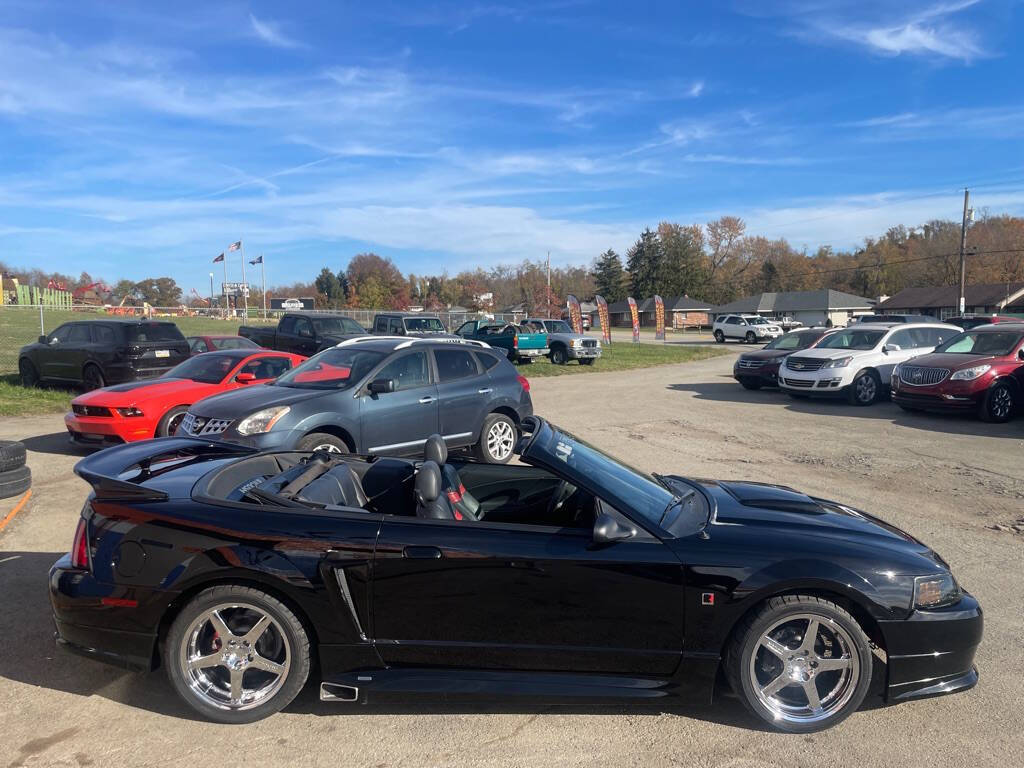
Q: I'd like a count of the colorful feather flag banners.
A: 4